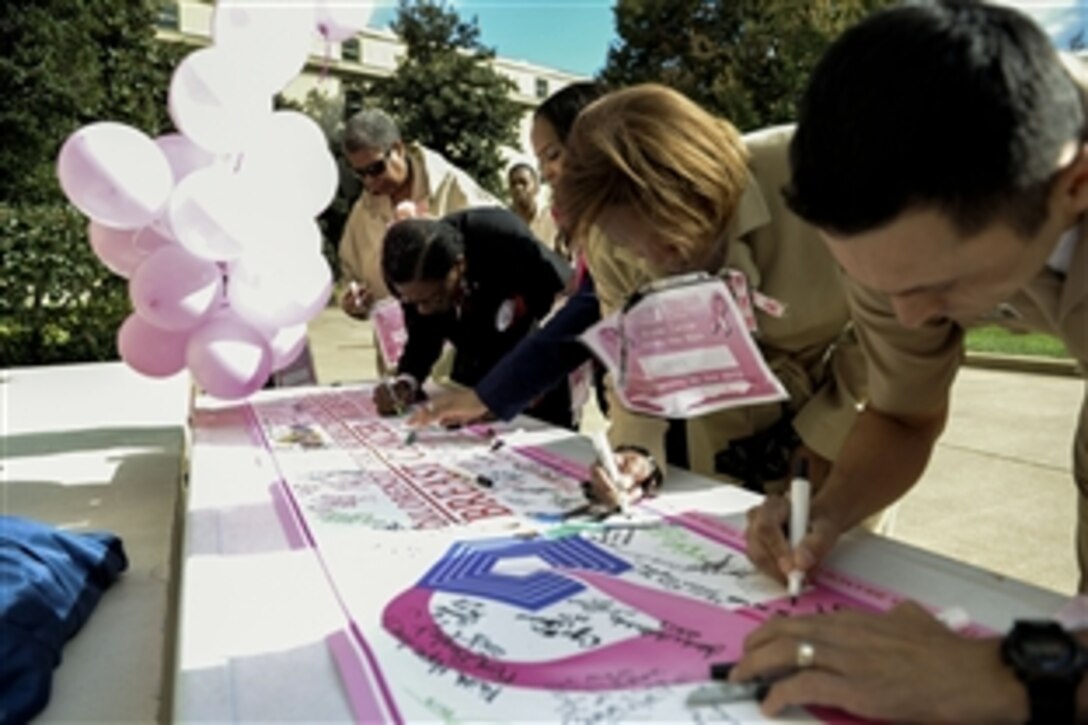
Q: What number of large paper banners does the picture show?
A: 1